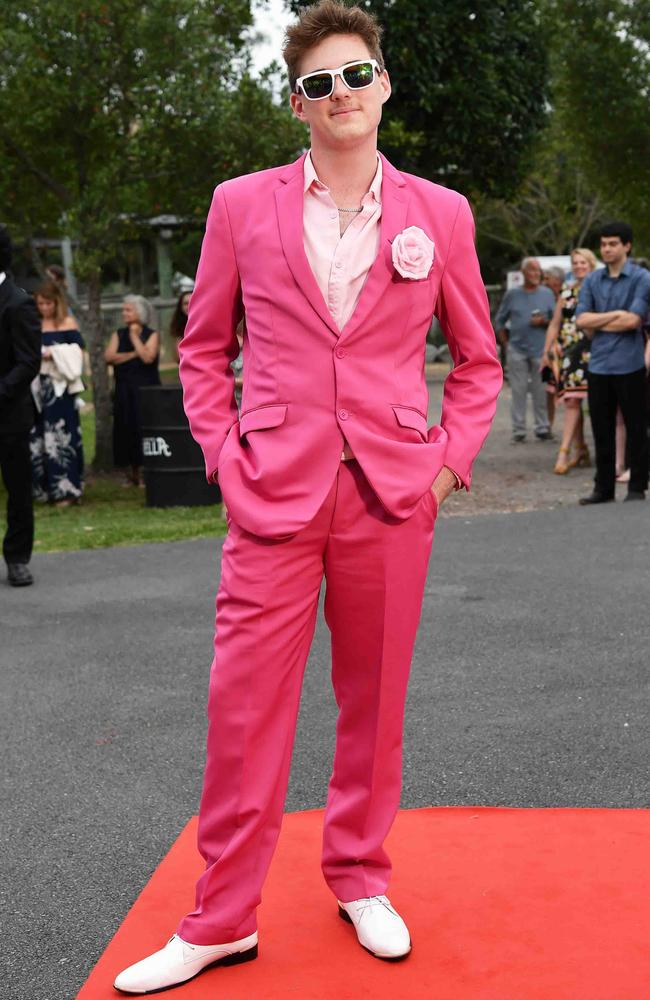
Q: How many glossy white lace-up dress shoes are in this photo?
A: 2